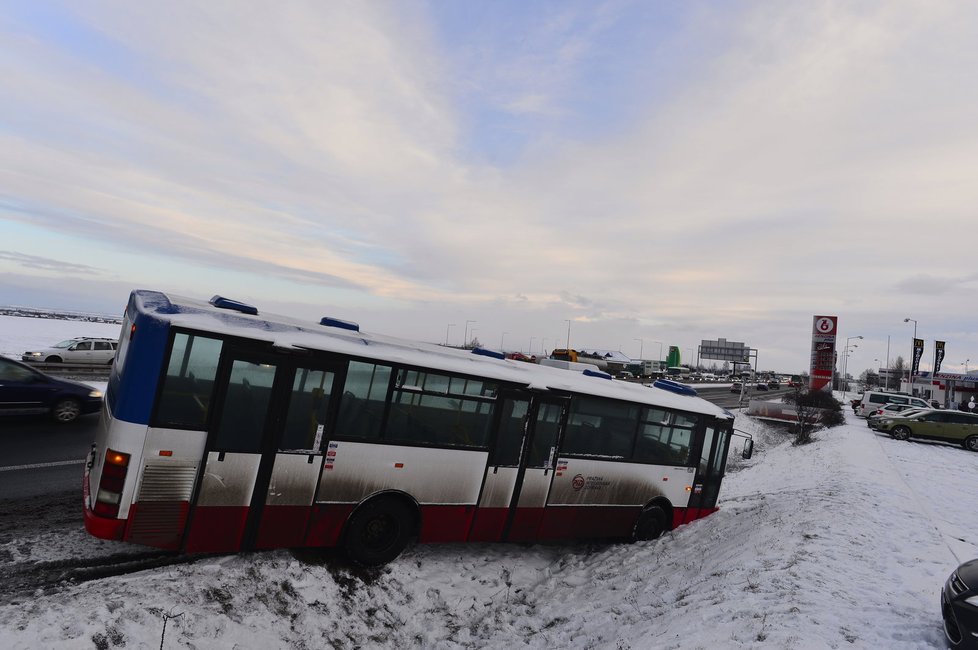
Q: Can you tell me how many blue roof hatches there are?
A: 5